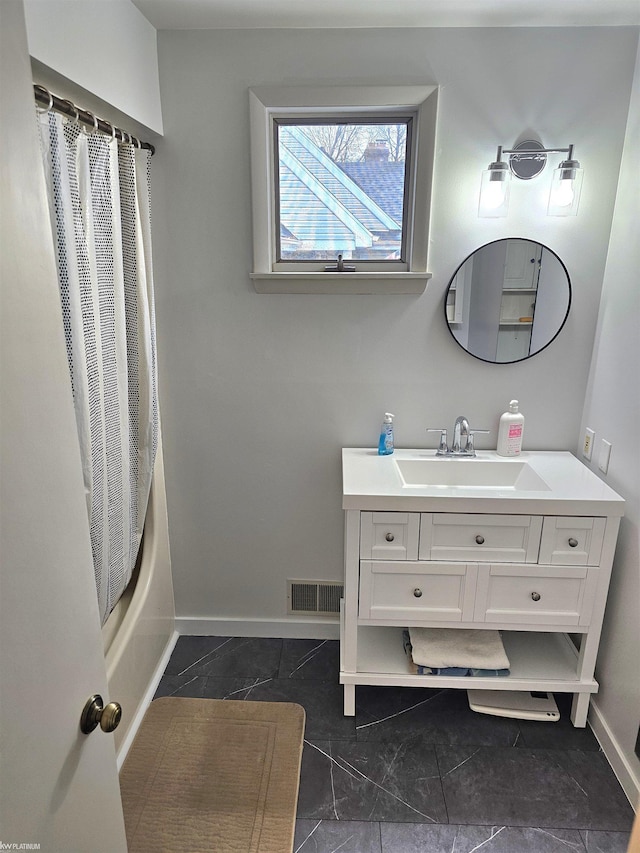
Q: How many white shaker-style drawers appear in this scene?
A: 5